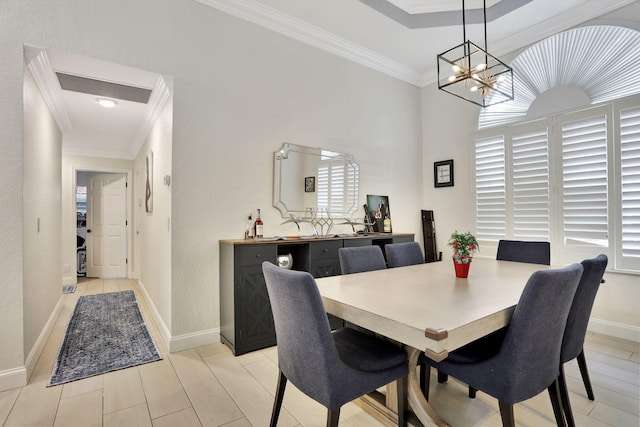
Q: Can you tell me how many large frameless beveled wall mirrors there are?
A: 1